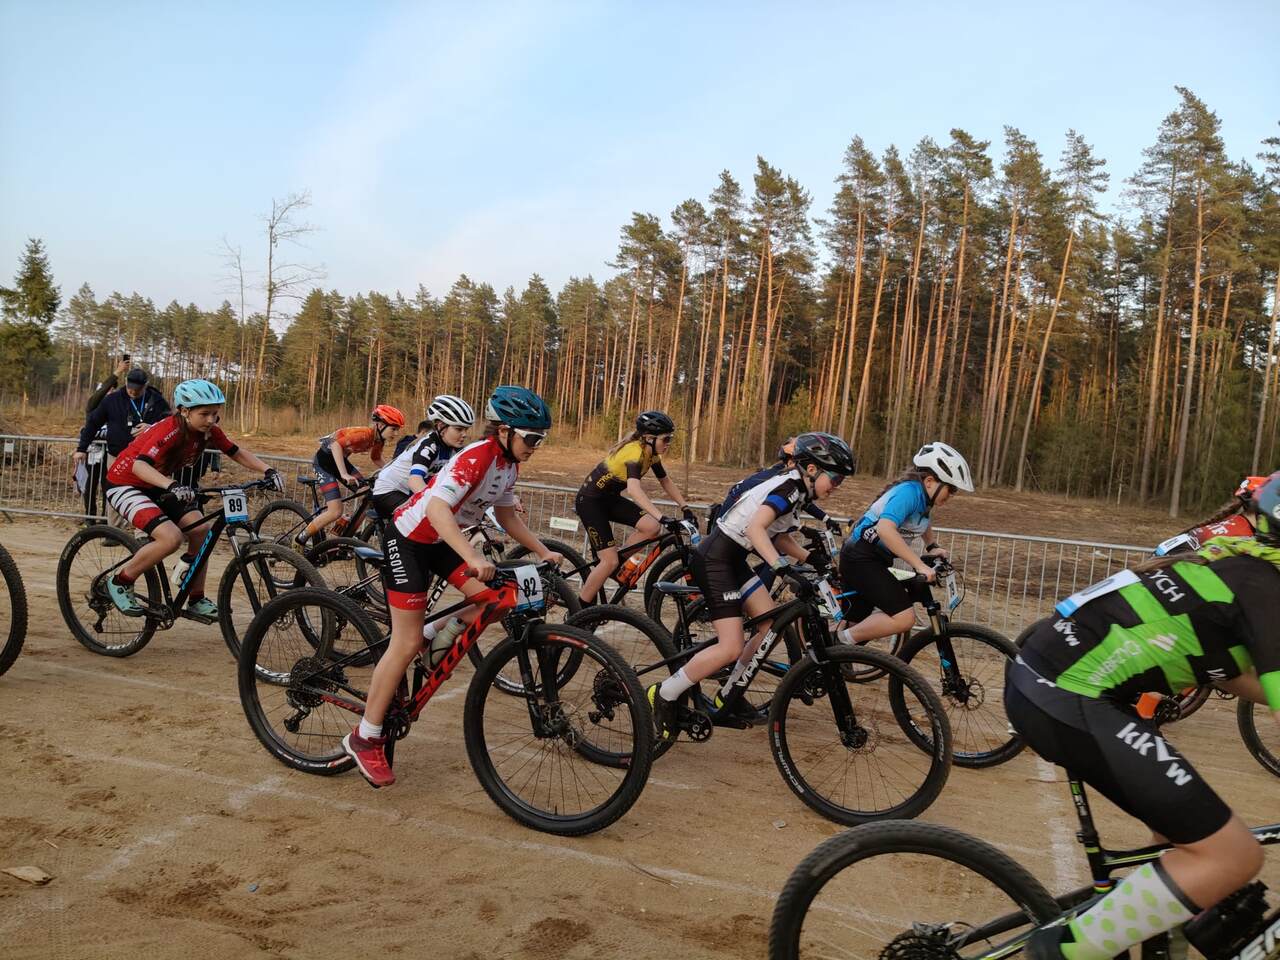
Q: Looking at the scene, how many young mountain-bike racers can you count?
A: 10